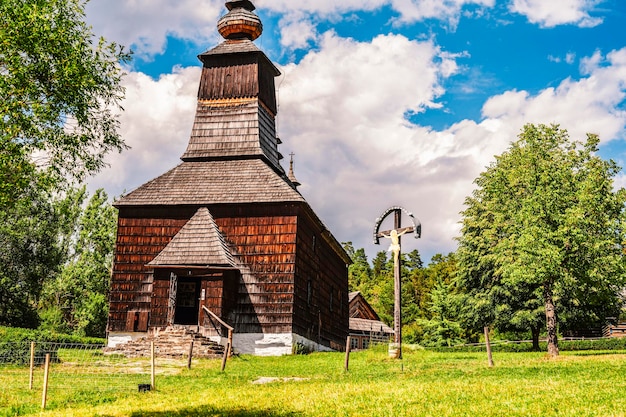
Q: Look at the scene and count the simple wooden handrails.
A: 1